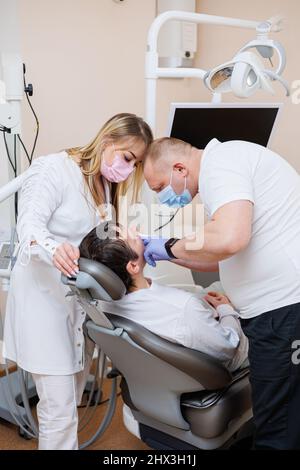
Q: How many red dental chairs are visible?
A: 0